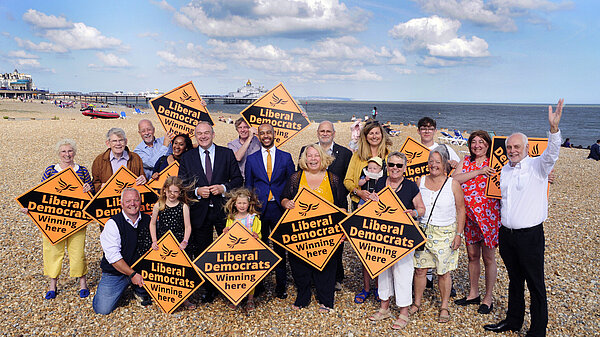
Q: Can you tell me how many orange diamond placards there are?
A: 11